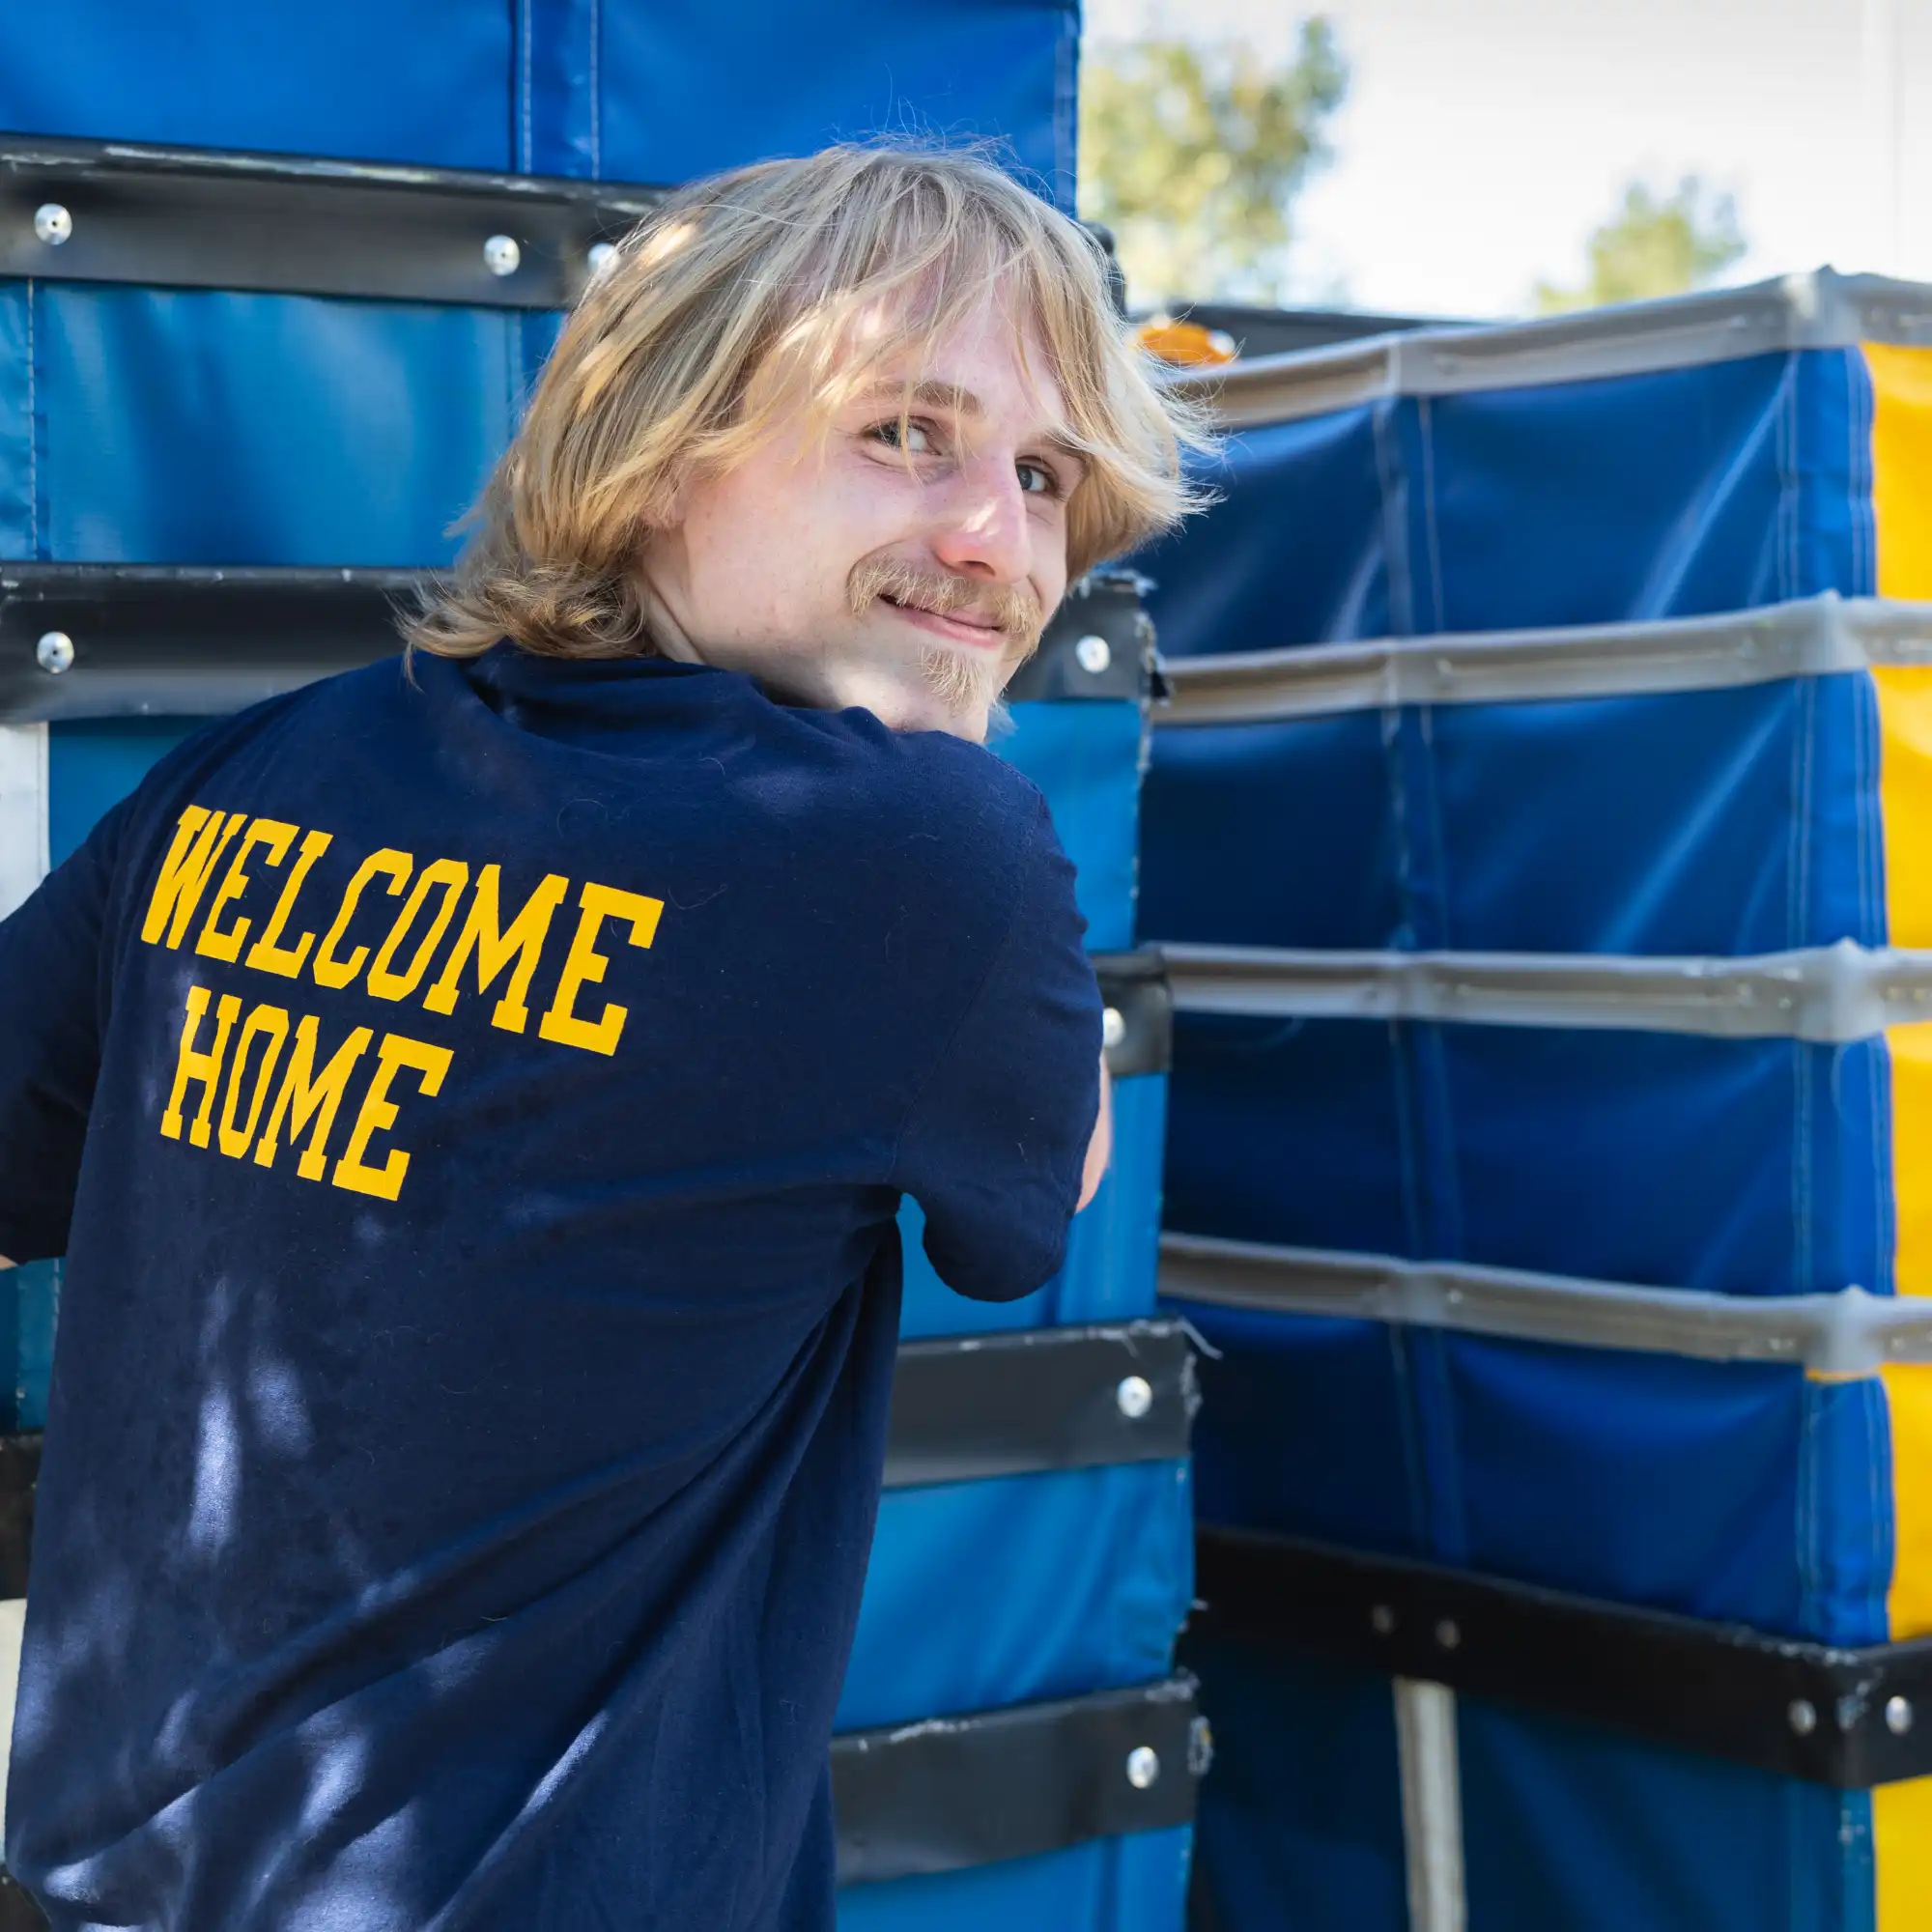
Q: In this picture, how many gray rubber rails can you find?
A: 4